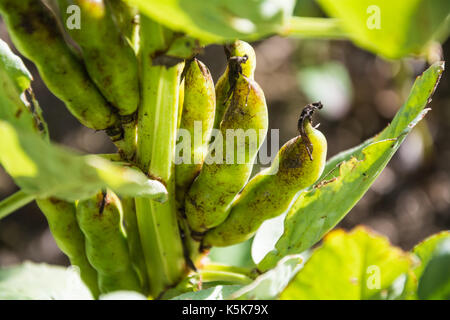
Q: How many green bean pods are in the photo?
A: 8